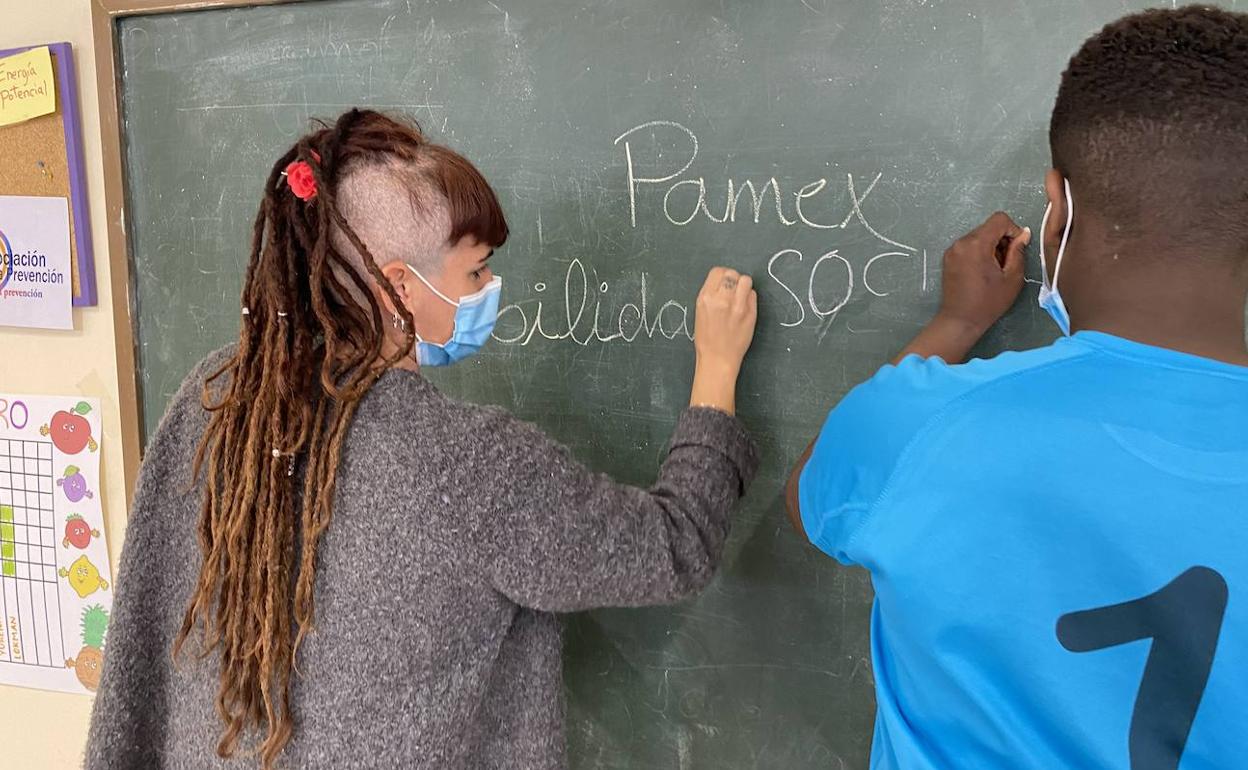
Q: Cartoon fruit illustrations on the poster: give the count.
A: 5